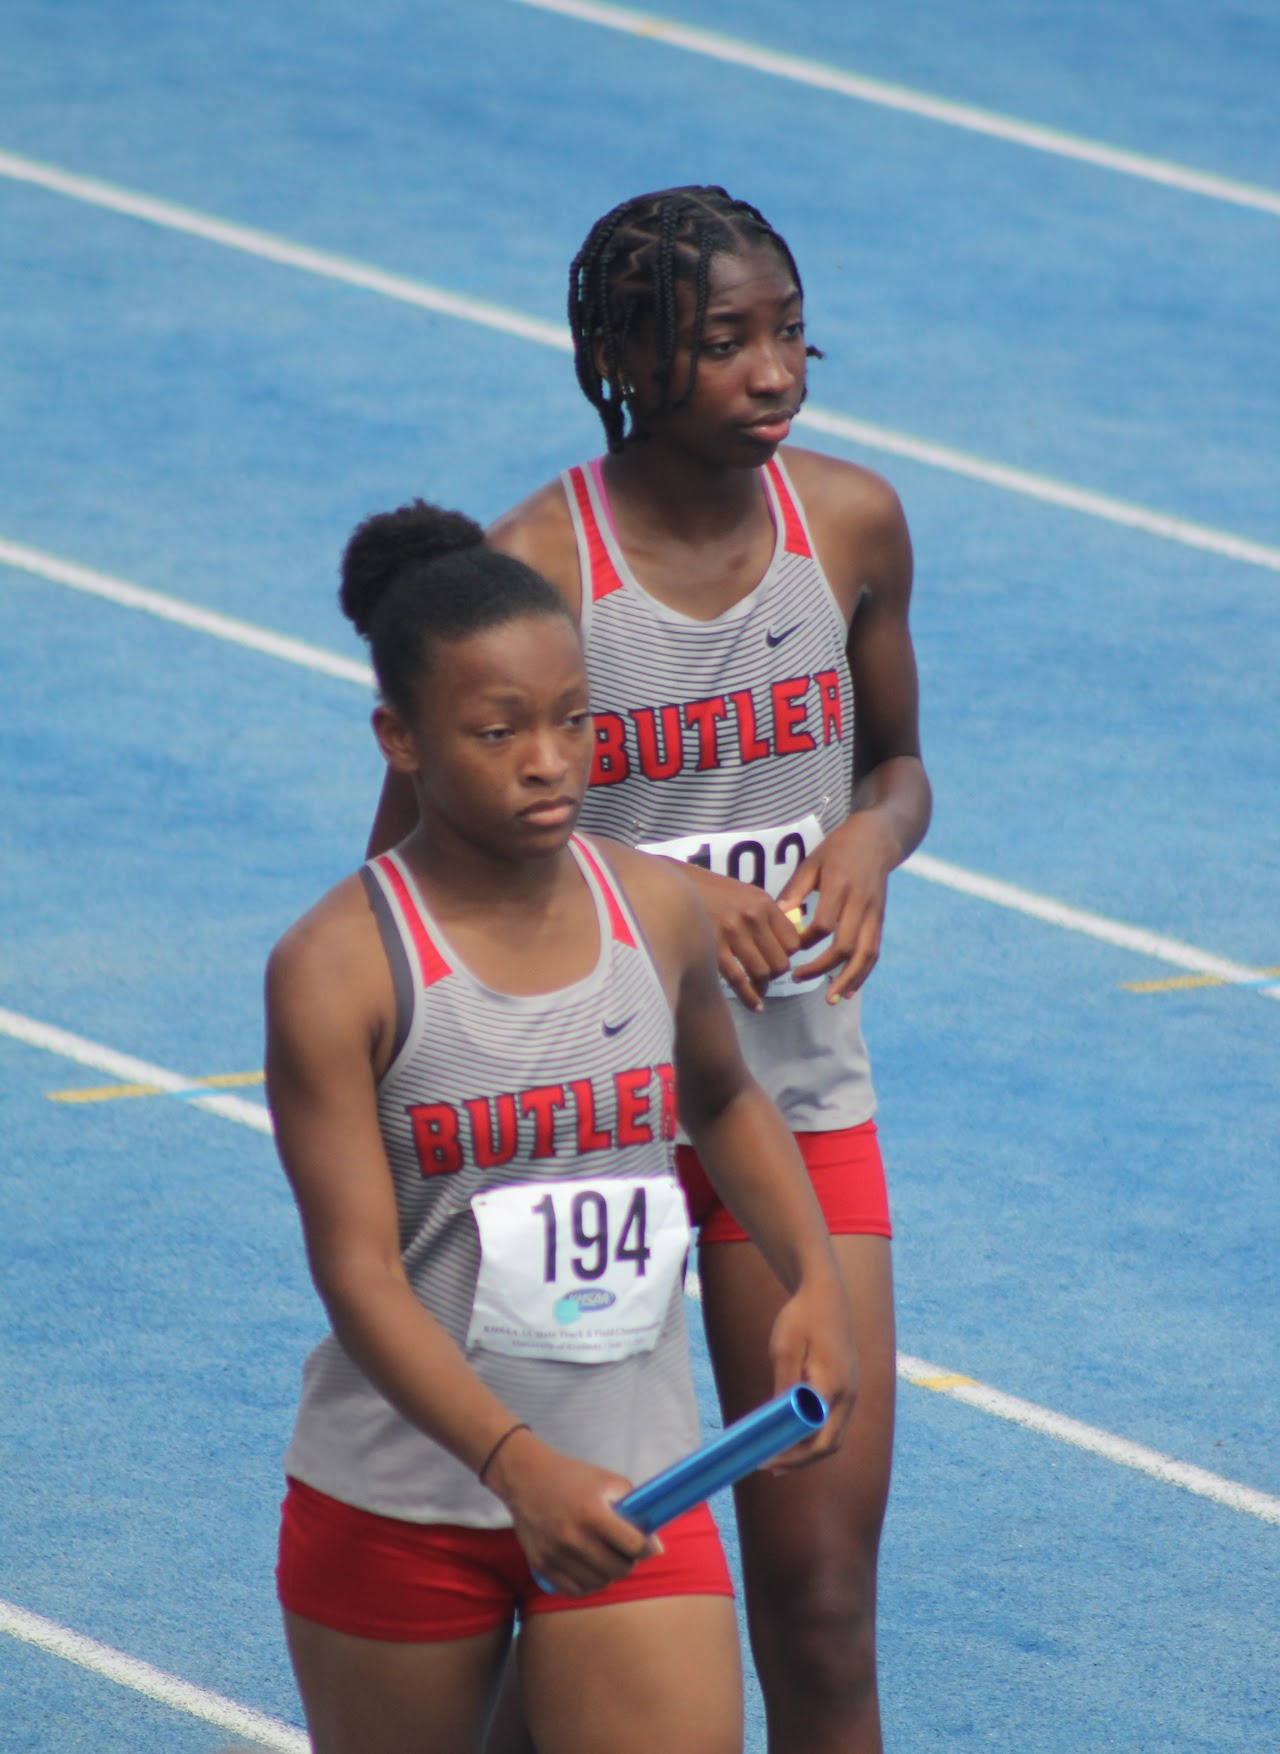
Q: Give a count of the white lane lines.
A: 5